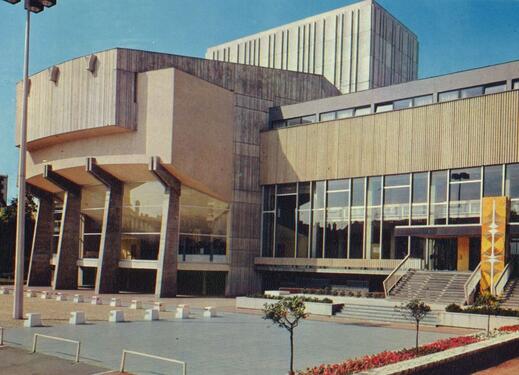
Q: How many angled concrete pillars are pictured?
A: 4